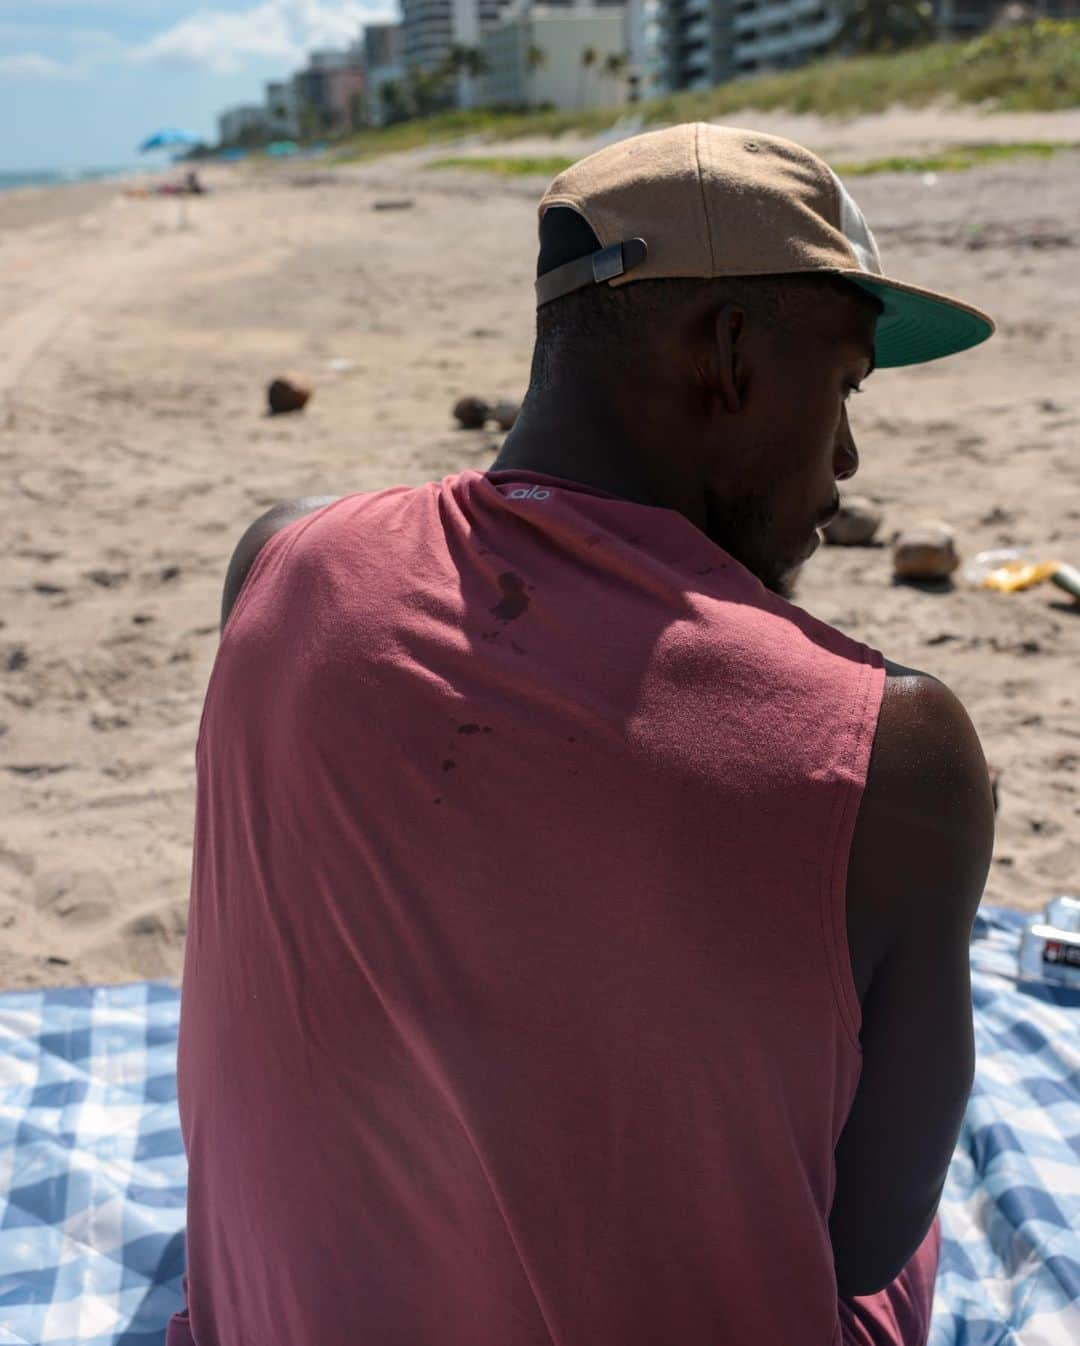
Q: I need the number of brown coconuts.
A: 5